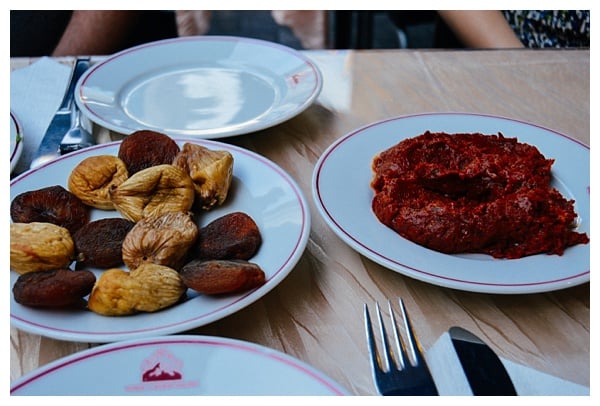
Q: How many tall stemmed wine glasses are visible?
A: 0